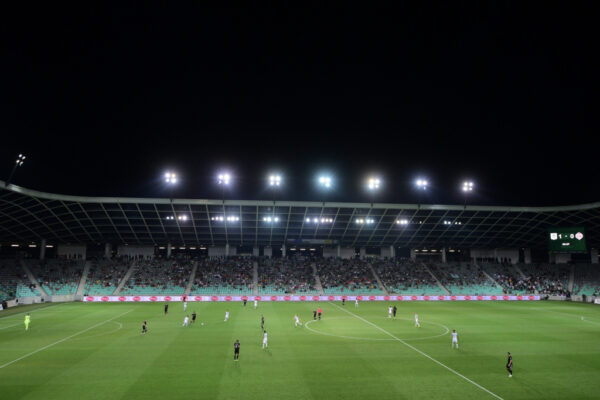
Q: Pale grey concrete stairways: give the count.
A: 11